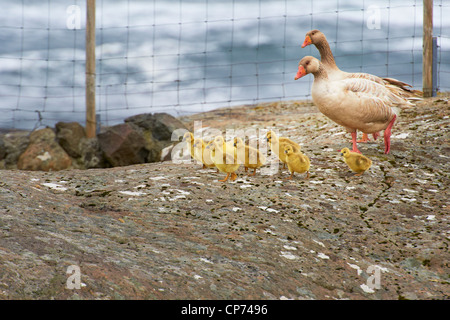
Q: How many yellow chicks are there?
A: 8